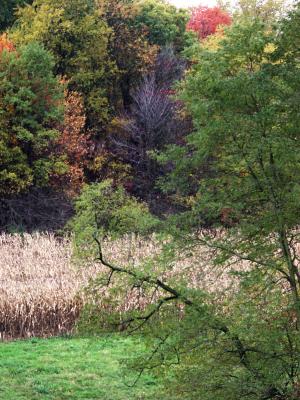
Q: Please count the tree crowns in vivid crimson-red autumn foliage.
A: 1